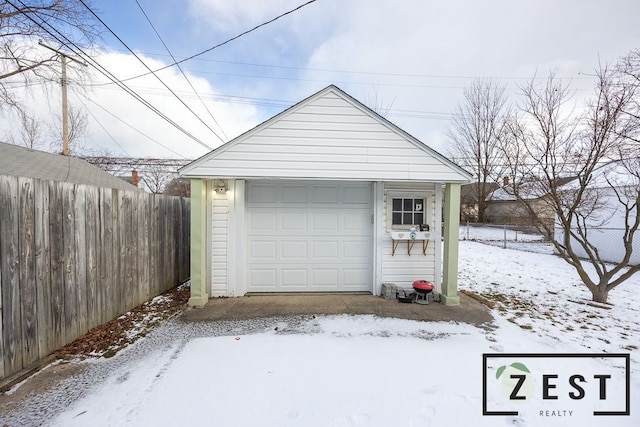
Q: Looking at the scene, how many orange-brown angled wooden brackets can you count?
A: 3